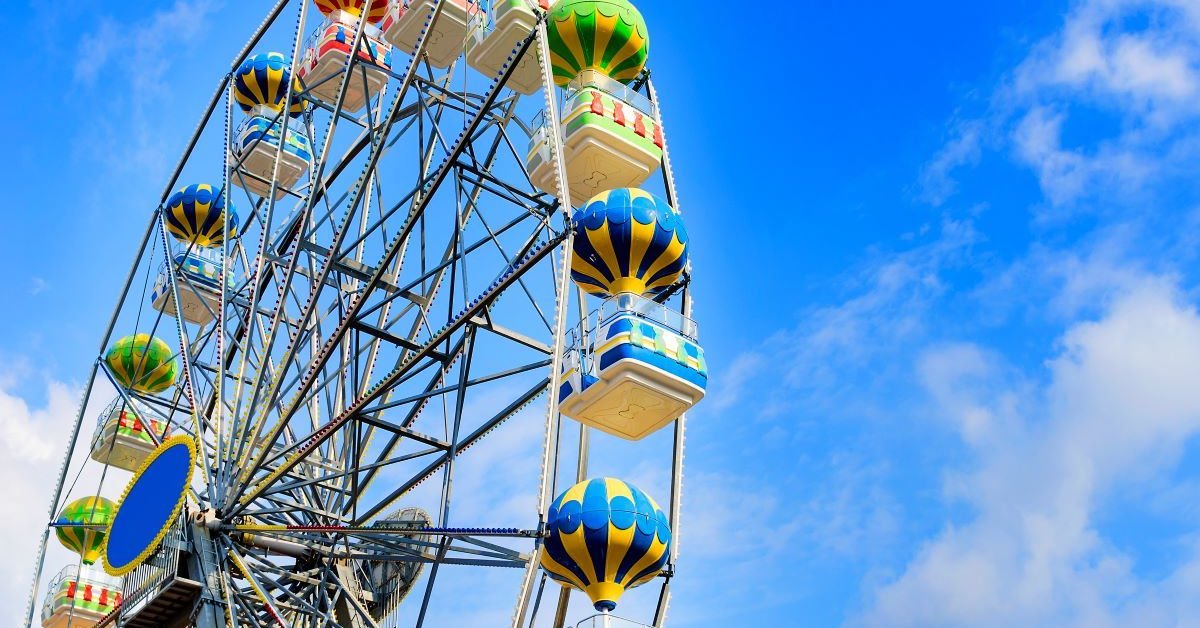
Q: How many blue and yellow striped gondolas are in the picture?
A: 4